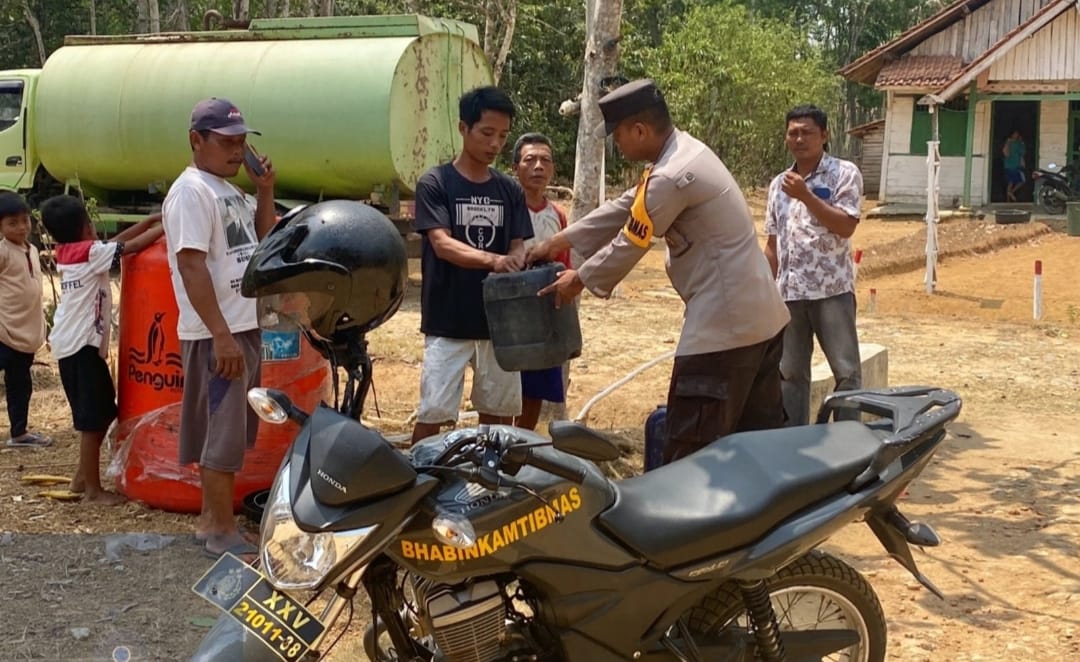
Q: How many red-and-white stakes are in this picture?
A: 3